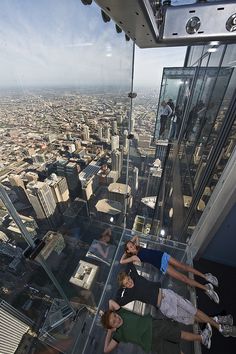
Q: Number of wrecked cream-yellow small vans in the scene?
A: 0